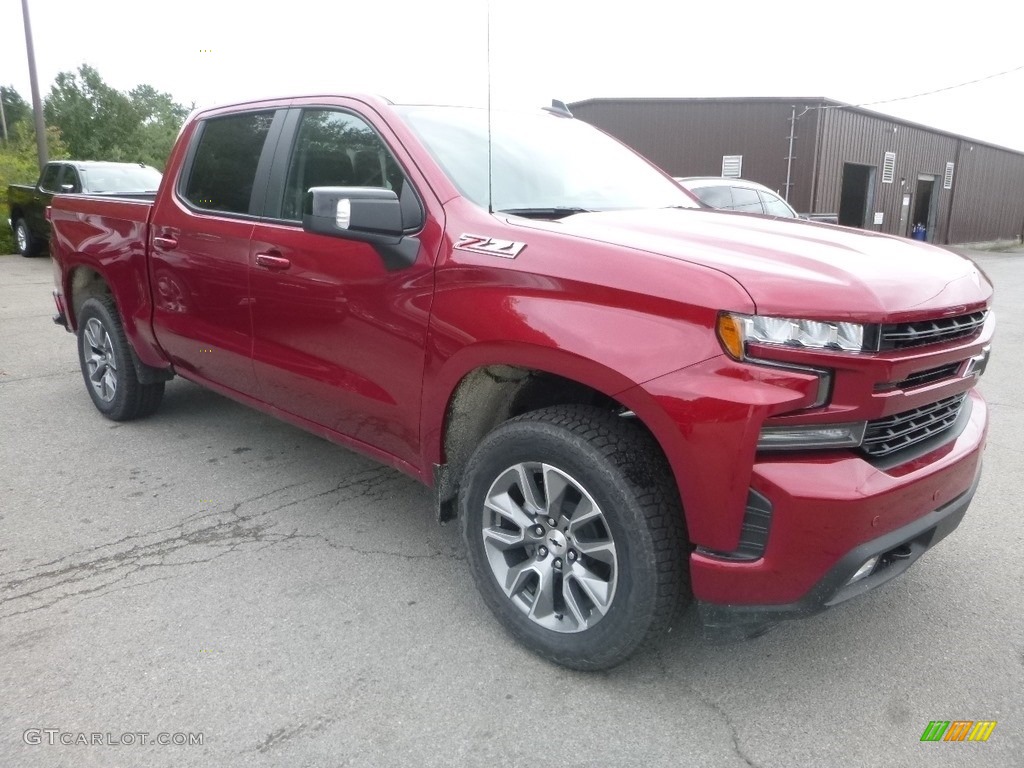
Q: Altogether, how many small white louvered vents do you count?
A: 3